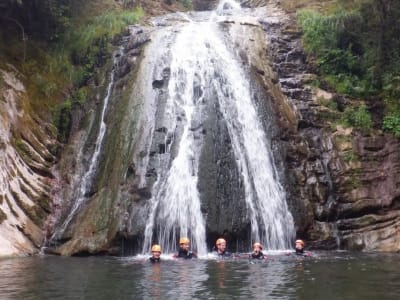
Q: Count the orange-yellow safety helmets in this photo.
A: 5